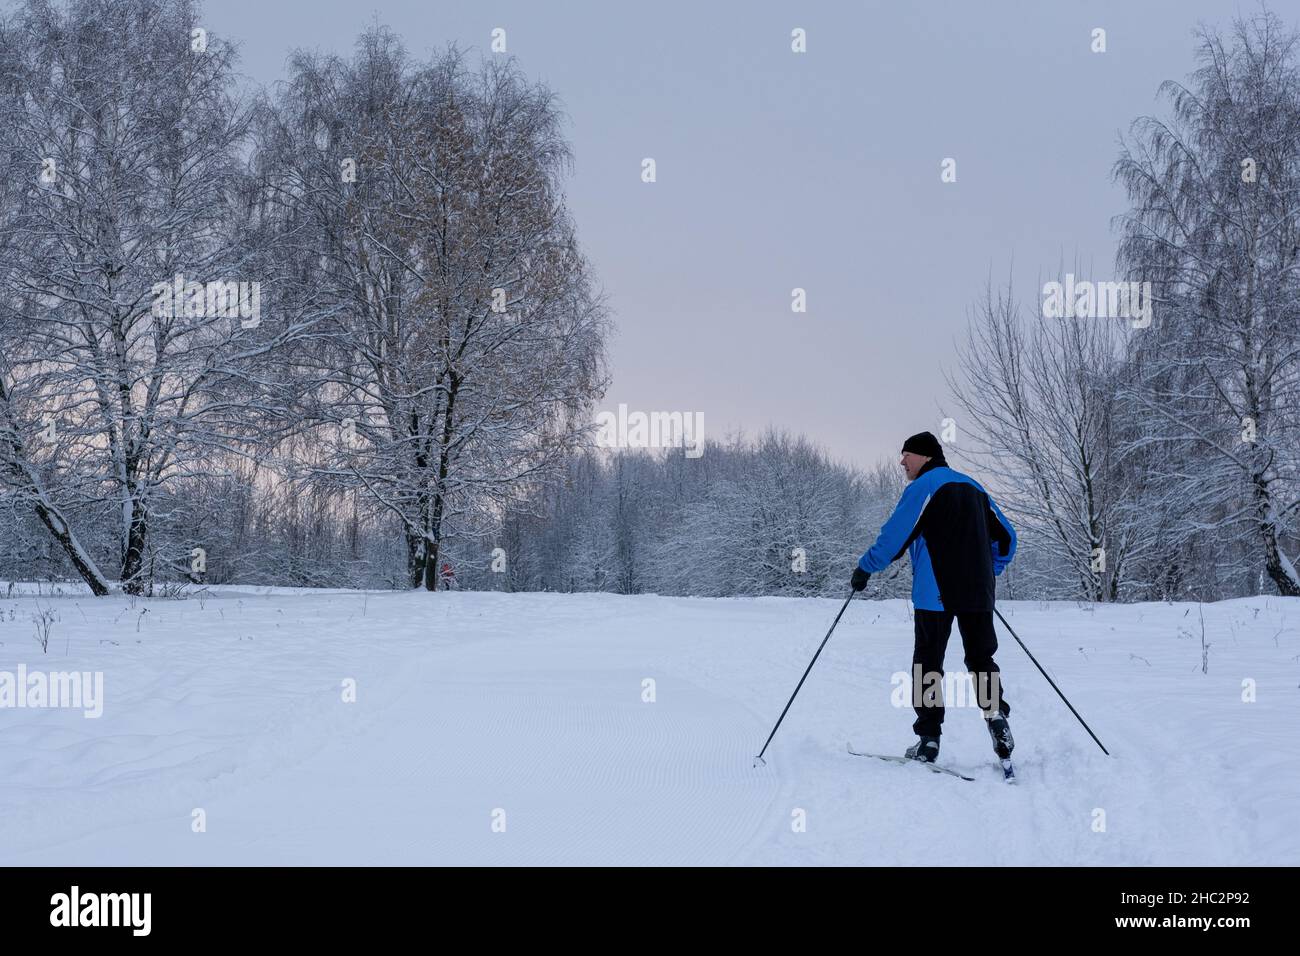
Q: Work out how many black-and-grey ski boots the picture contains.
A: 2